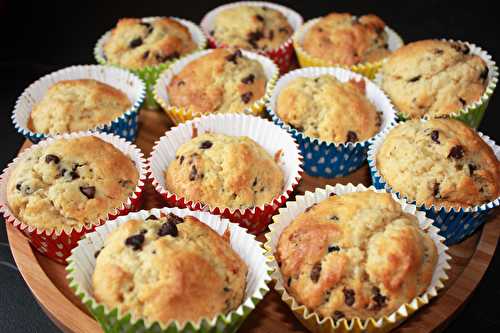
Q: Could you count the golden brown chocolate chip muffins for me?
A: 12